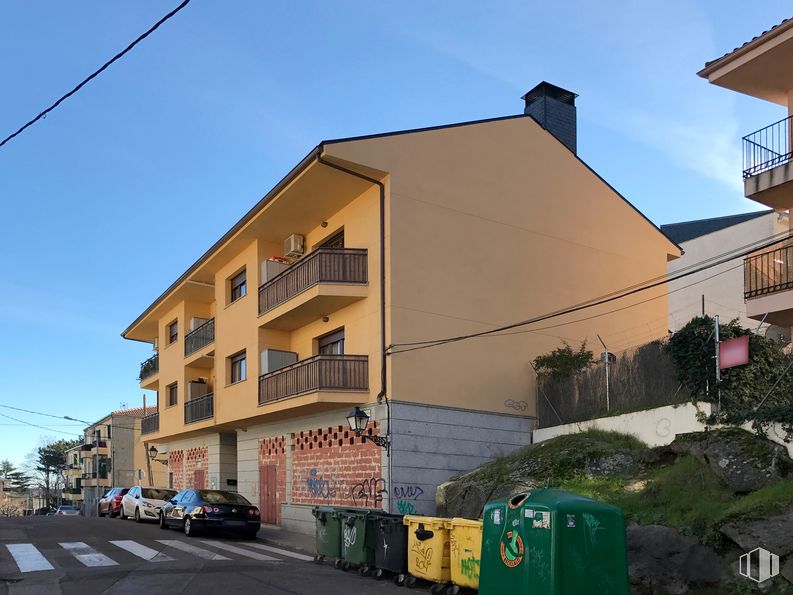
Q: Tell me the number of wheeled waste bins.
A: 5